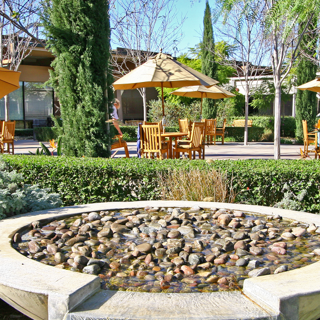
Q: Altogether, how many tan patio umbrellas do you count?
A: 4